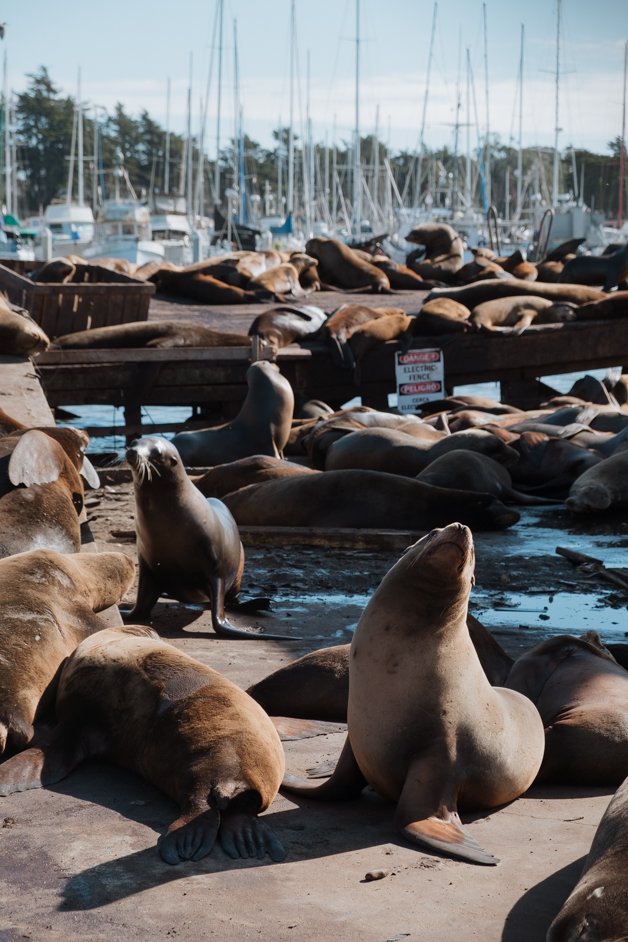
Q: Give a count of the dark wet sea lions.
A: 1